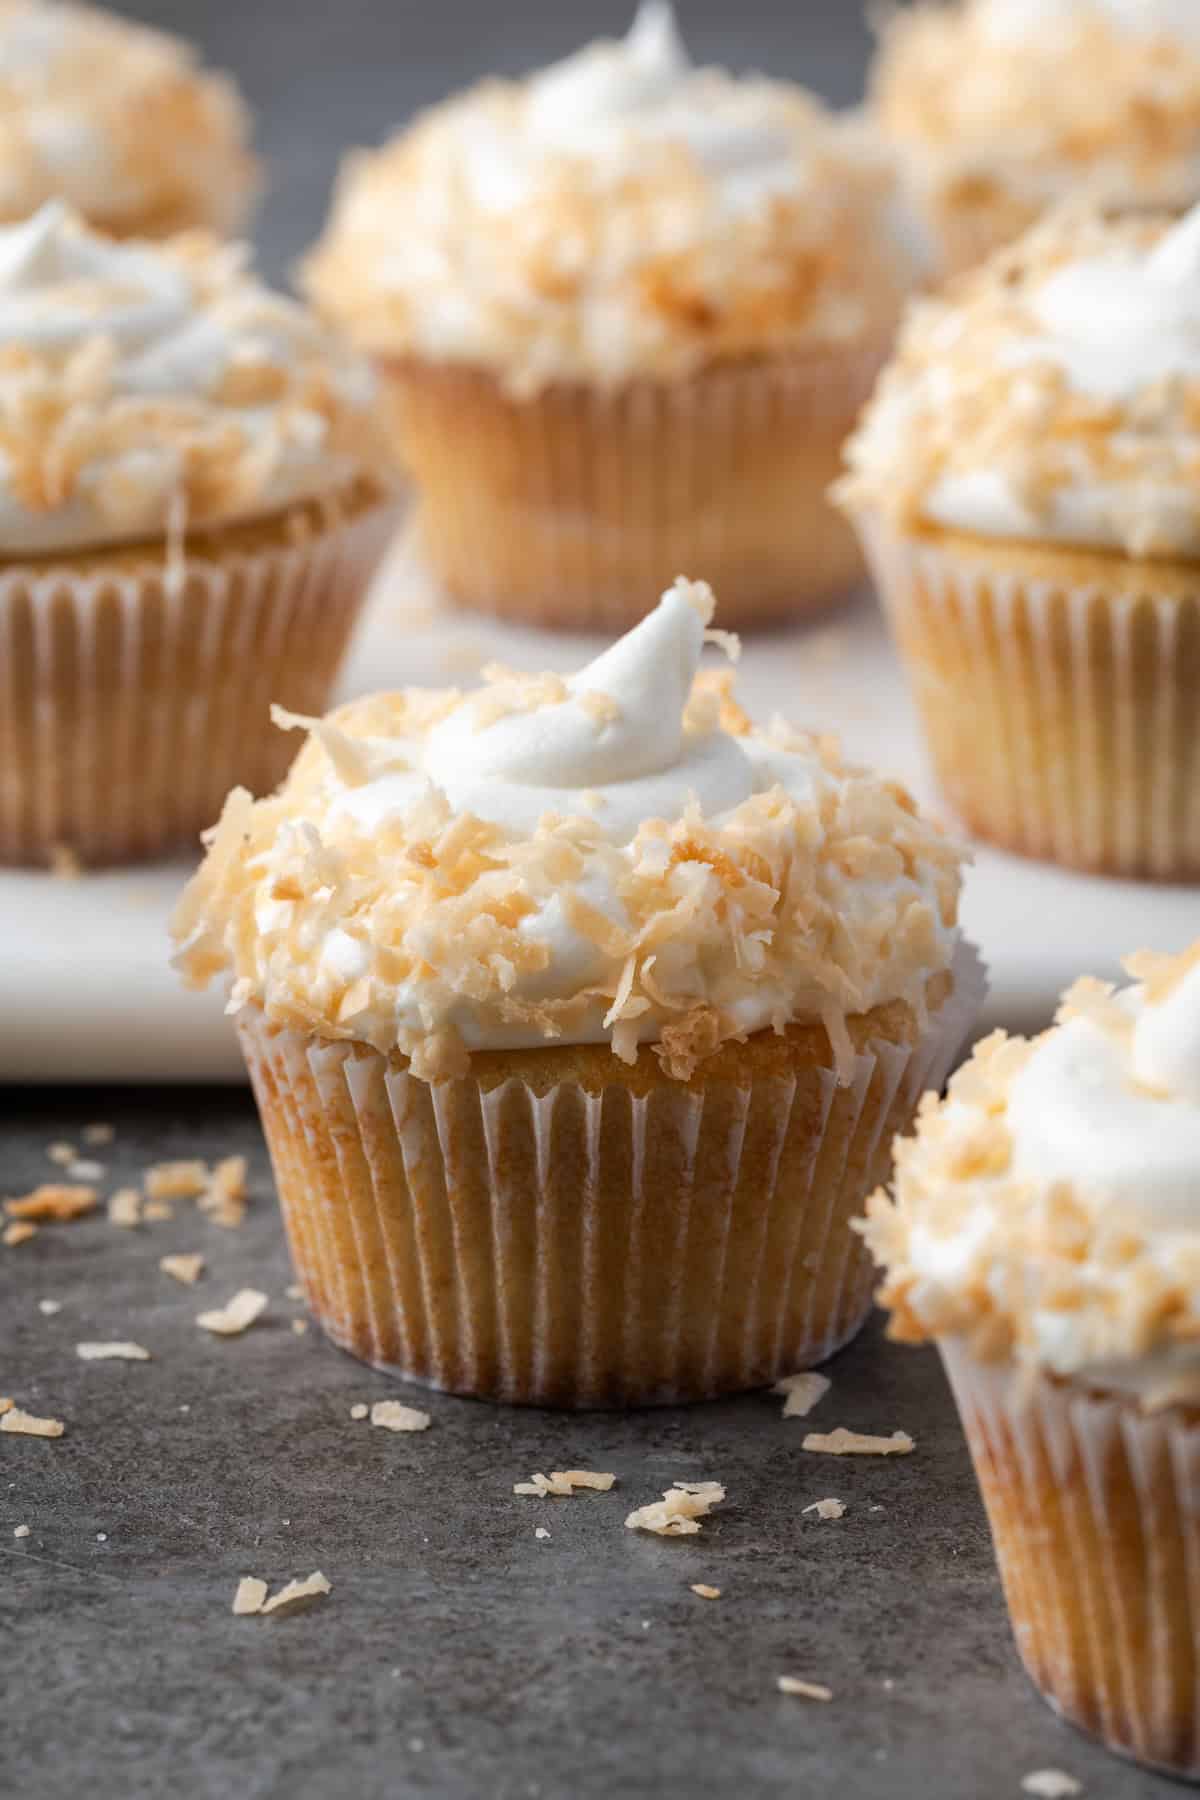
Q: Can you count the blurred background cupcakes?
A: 5